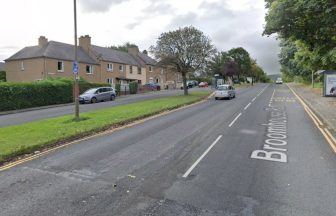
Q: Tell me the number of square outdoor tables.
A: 0